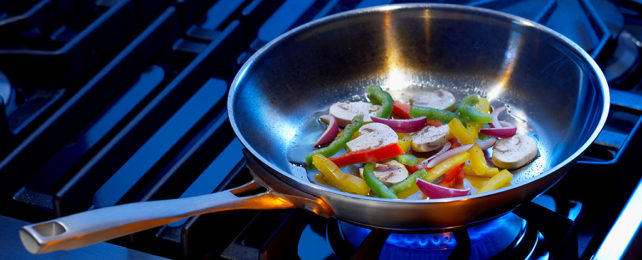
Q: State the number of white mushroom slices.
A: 6